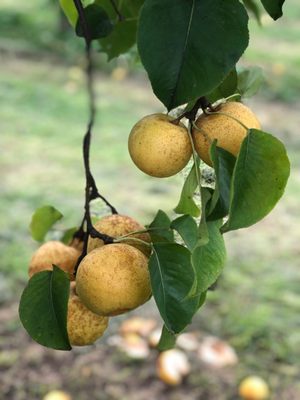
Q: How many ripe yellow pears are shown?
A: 6